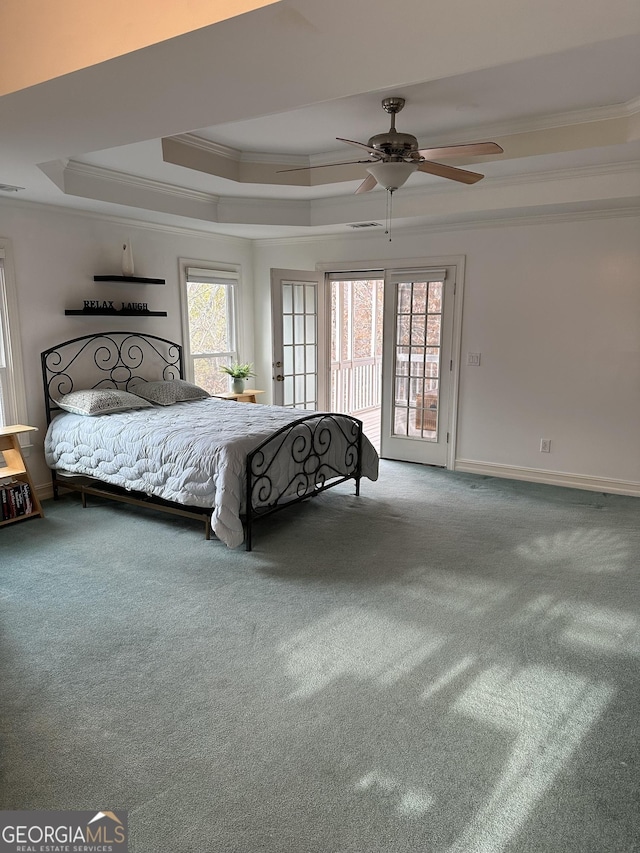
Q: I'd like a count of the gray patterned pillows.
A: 2